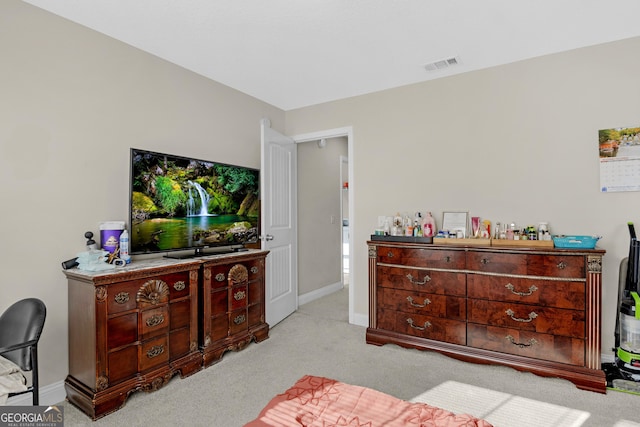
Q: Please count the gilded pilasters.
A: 2